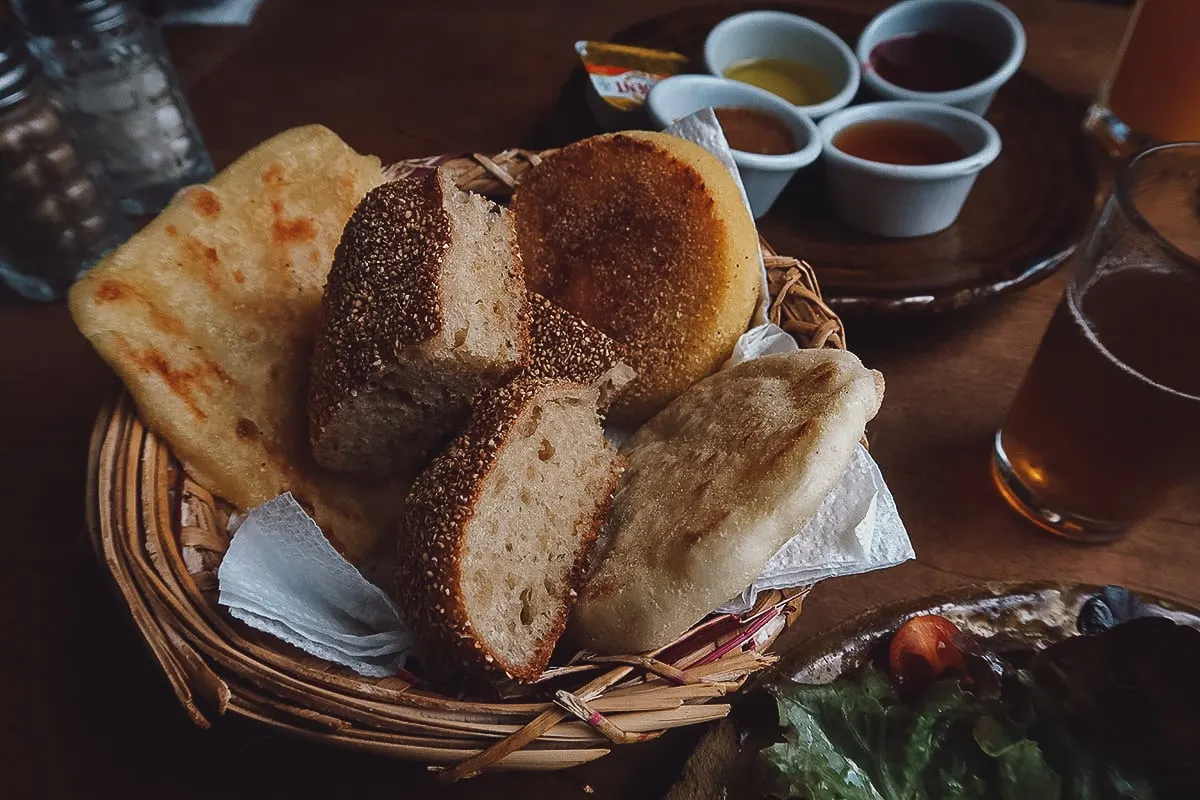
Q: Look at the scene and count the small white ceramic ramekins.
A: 4